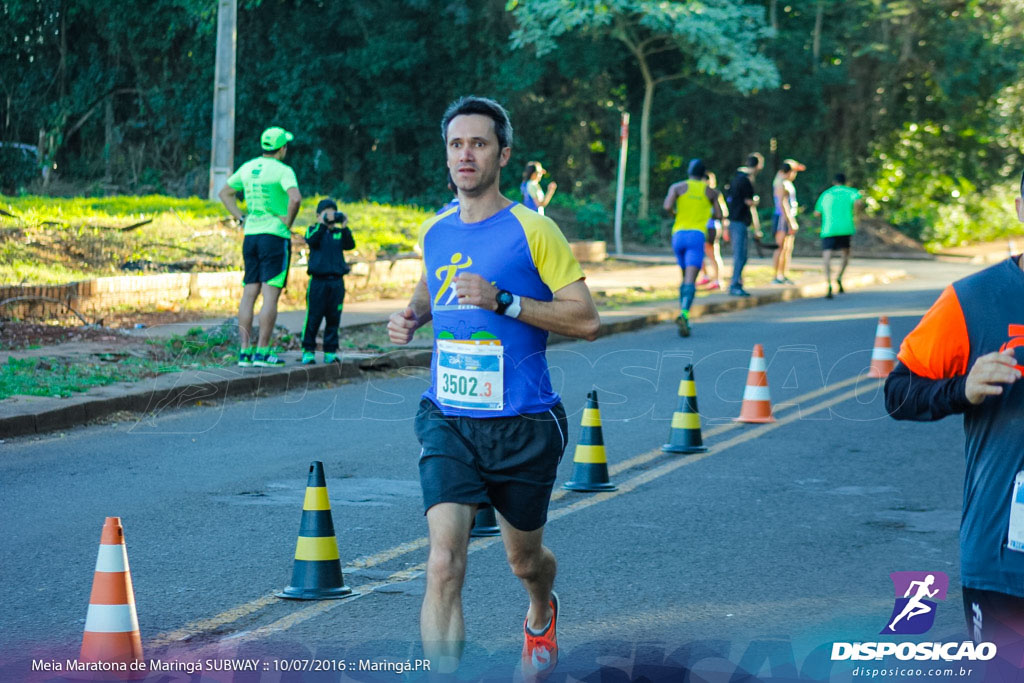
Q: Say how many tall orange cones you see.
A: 3